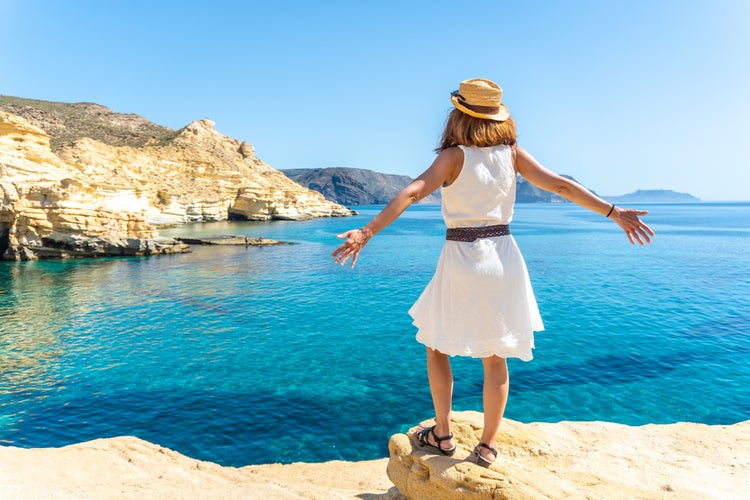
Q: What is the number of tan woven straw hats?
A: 1